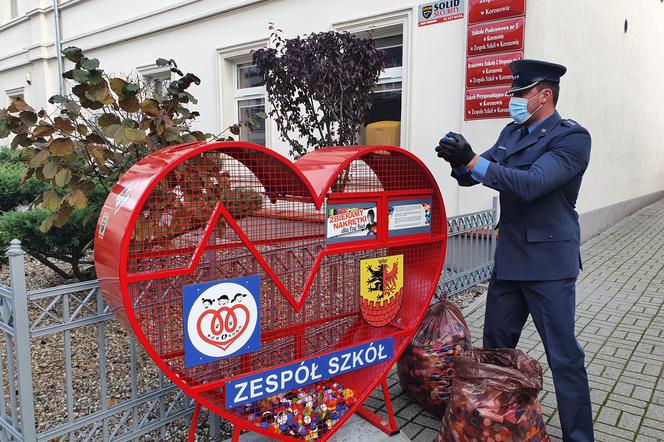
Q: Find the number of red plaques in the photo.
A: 4